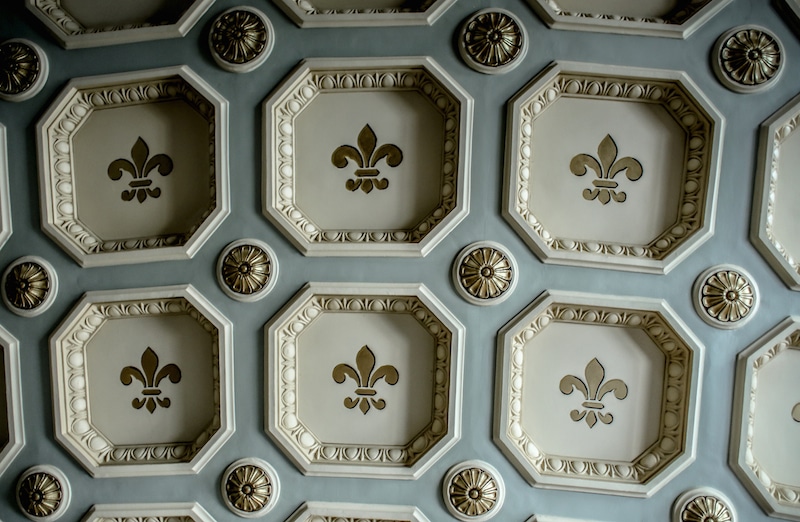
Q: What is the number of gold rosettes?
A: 12